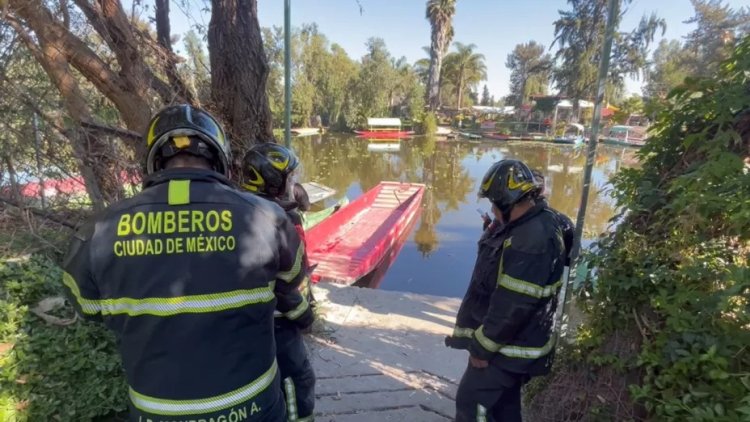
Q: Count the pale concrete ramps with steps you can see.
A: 1